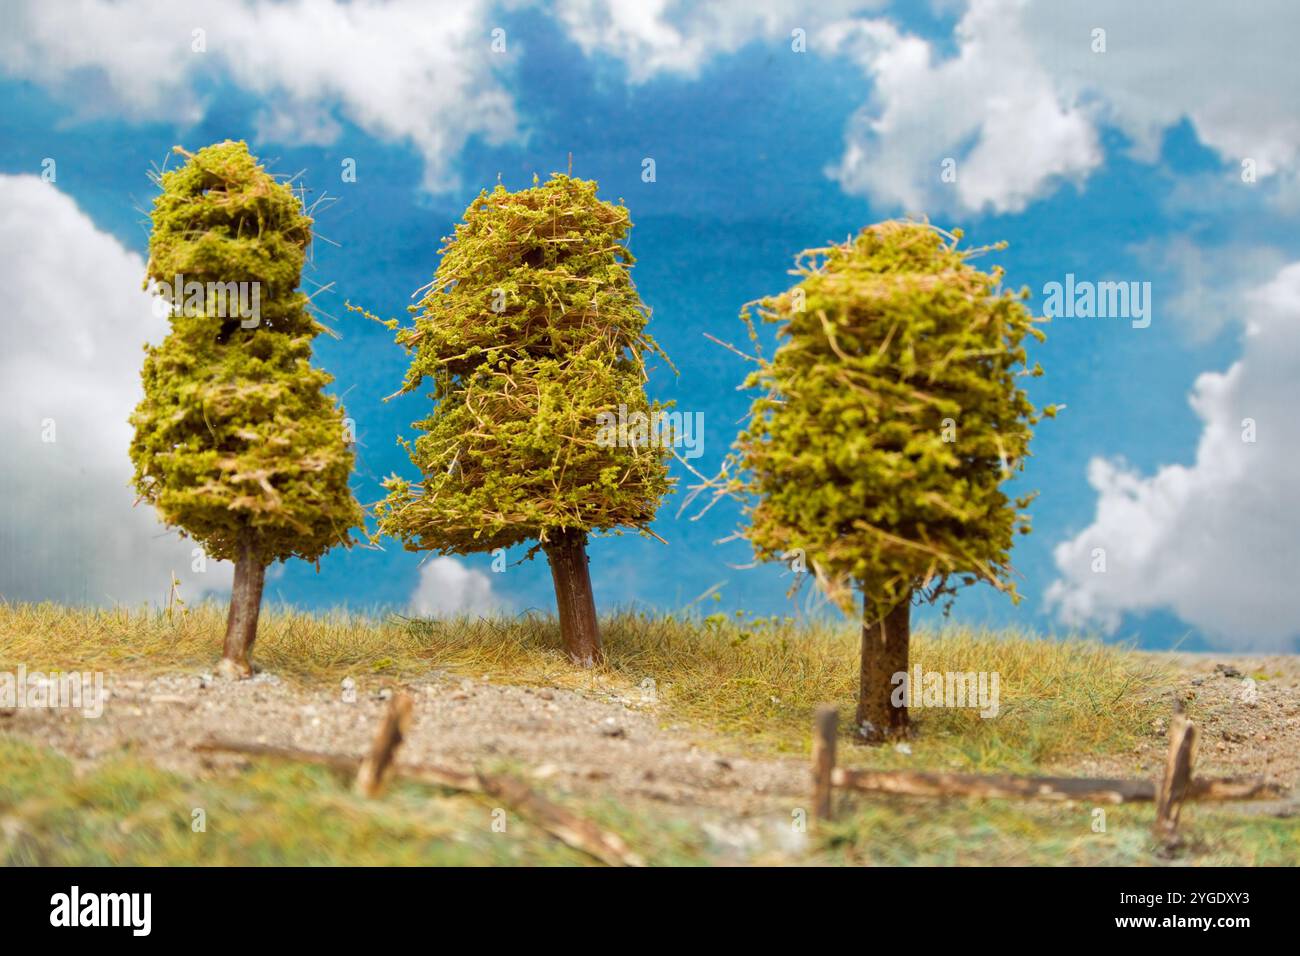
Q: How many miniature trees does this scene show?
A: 3